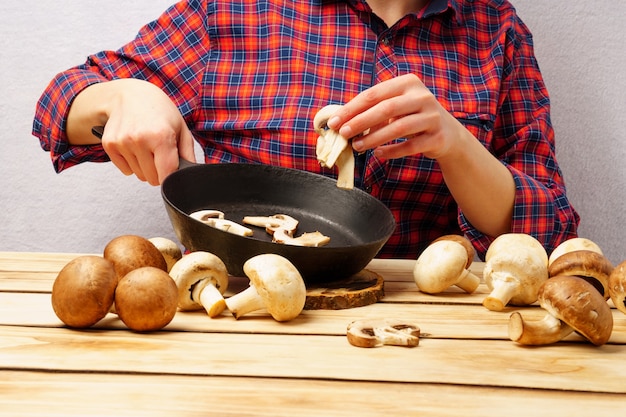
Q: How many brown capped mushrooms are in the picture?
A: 7